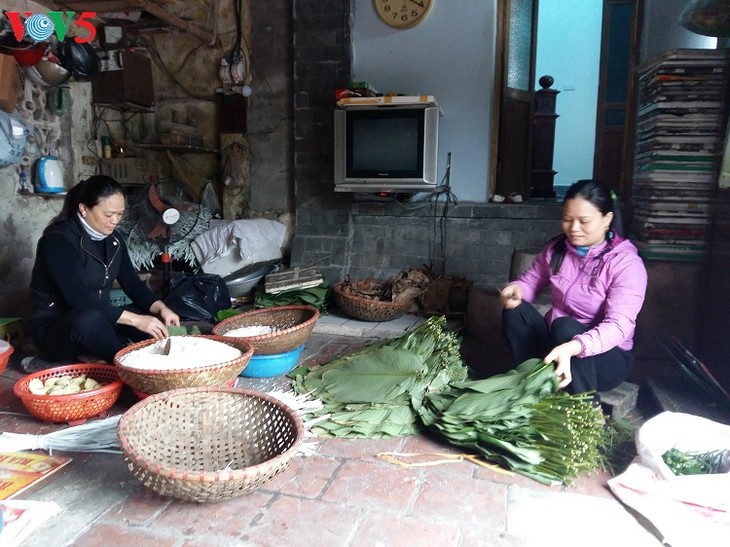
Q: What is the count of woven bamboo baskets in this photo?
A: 4